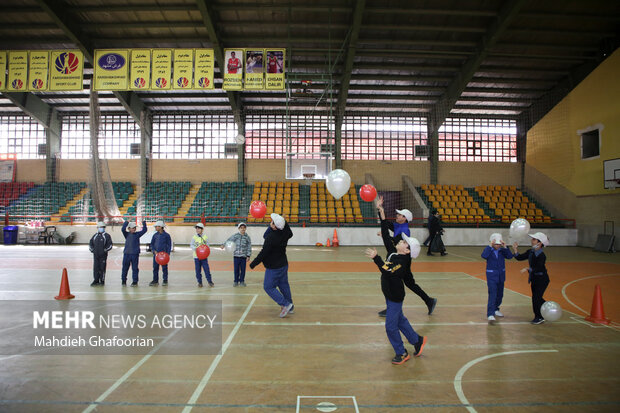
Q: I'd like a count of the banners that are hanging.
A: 12